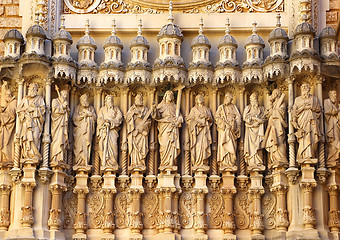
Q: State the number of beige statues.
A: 13